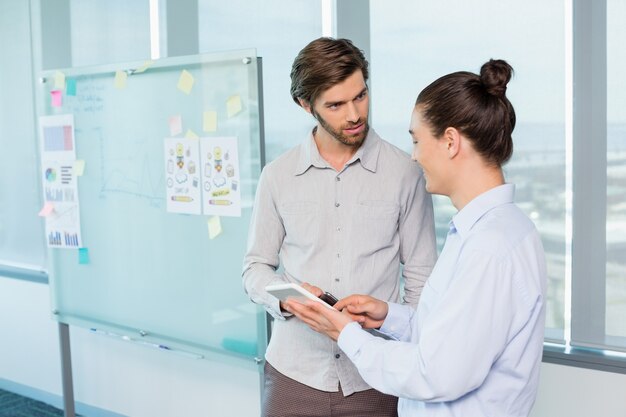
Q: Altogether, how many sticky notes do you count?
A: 14